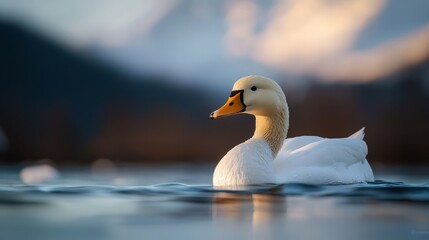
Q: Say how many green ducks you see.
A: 0